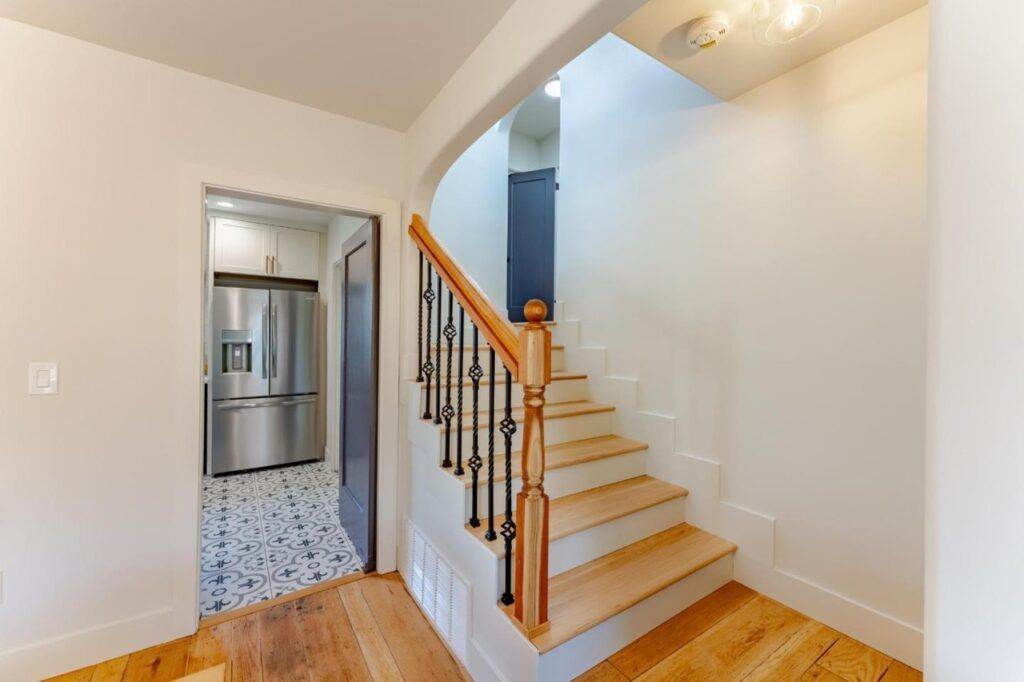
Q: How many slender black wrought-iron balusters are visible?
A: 8